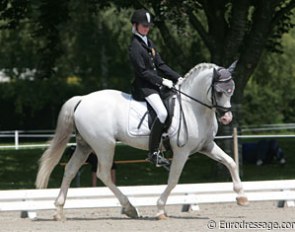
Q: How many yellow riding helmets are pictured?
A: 0